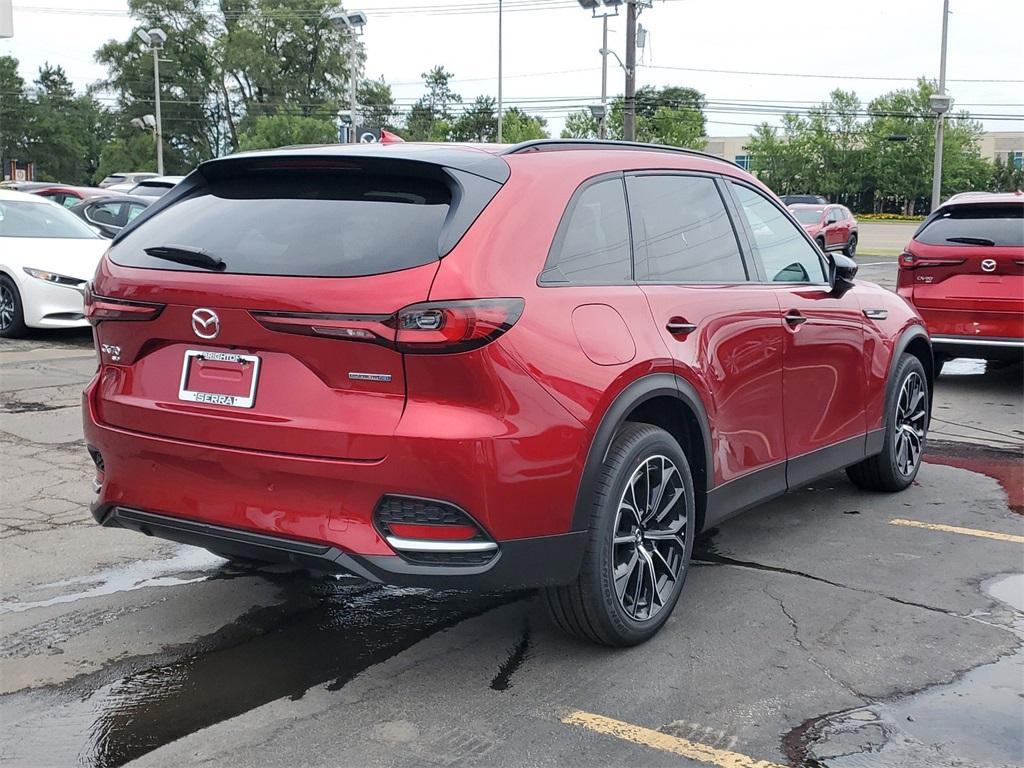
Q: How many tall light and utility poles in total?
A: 6